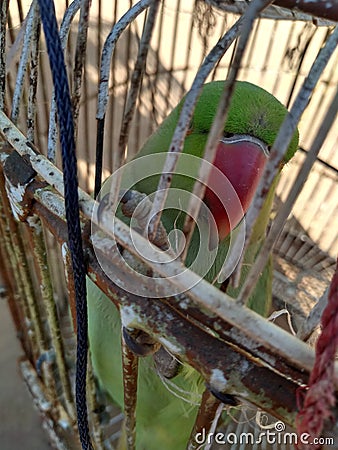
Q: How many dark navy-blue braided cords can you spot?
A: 1